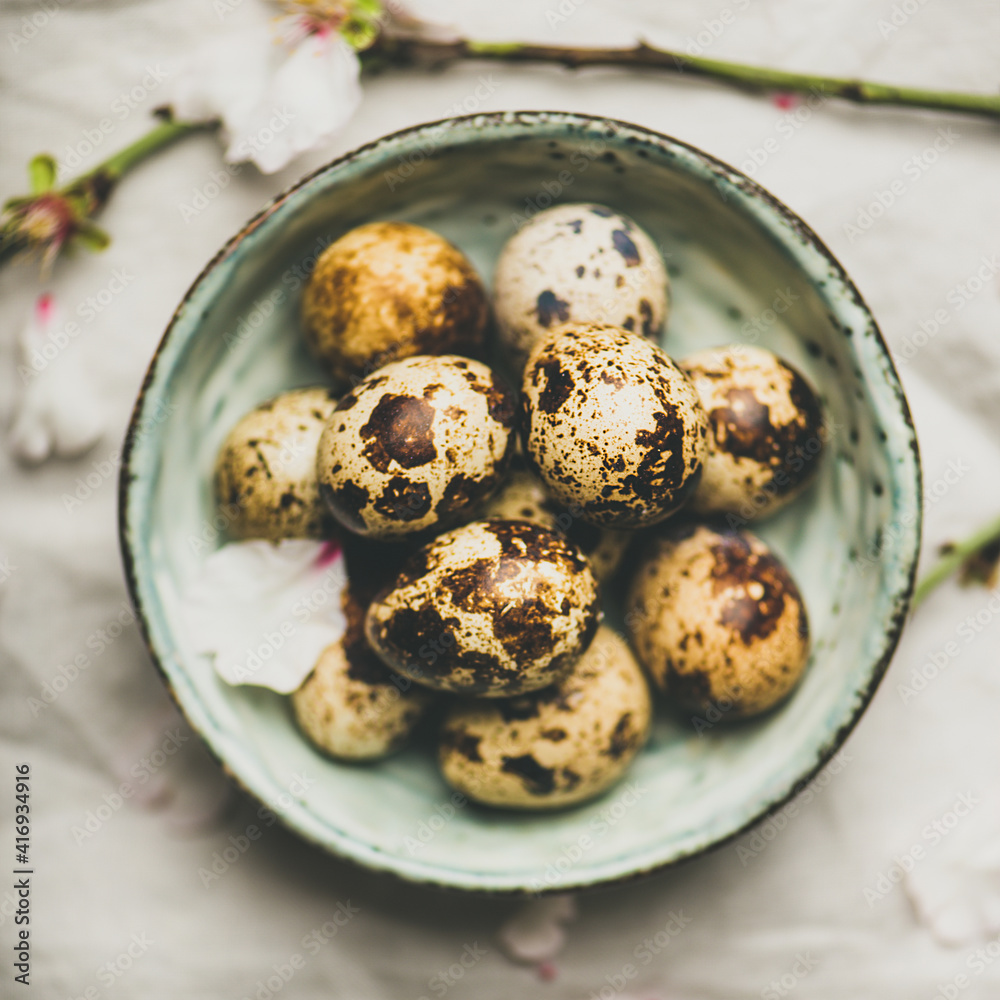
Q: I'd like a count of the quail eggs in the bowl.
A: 11